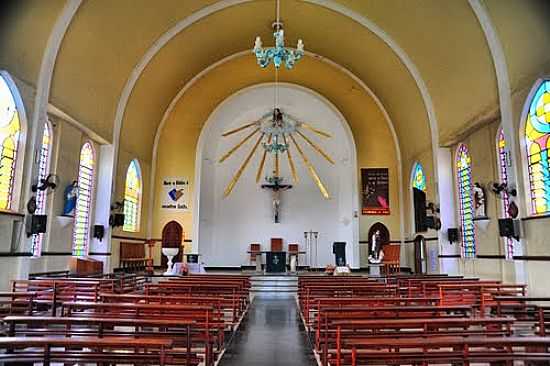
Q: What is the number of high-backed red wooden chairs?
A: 3